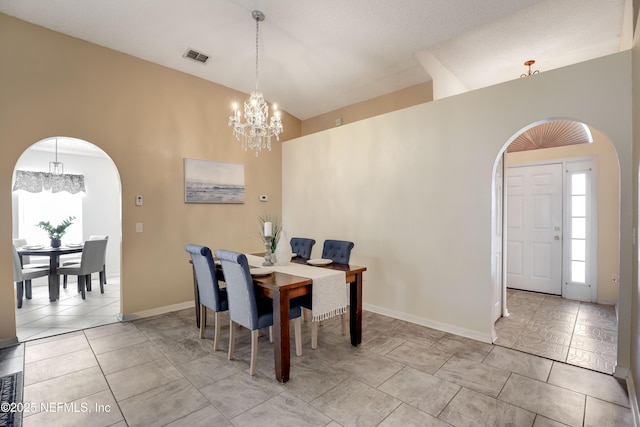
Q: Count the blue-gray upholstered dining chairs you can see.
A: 4